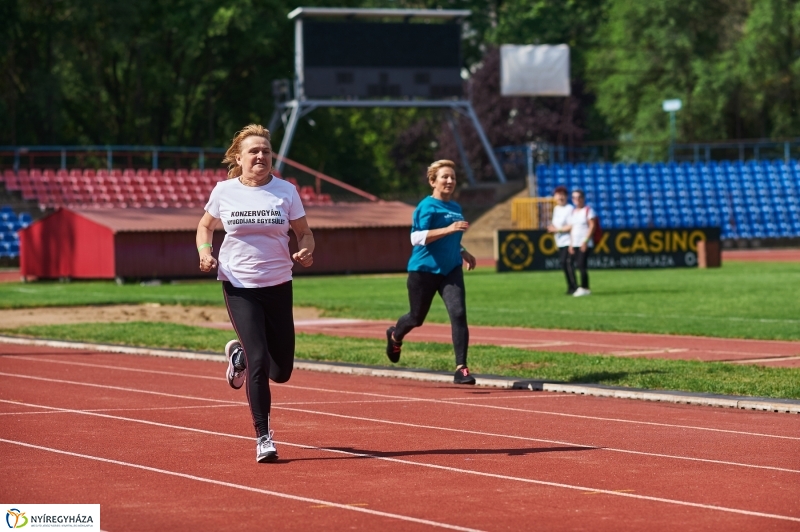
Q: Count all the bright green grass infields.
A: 1